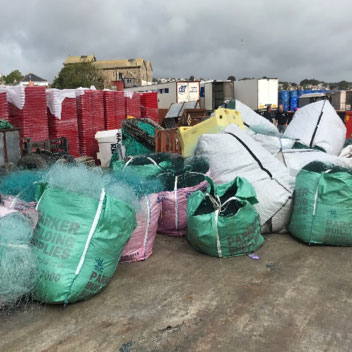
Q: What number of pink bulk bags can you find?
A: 3